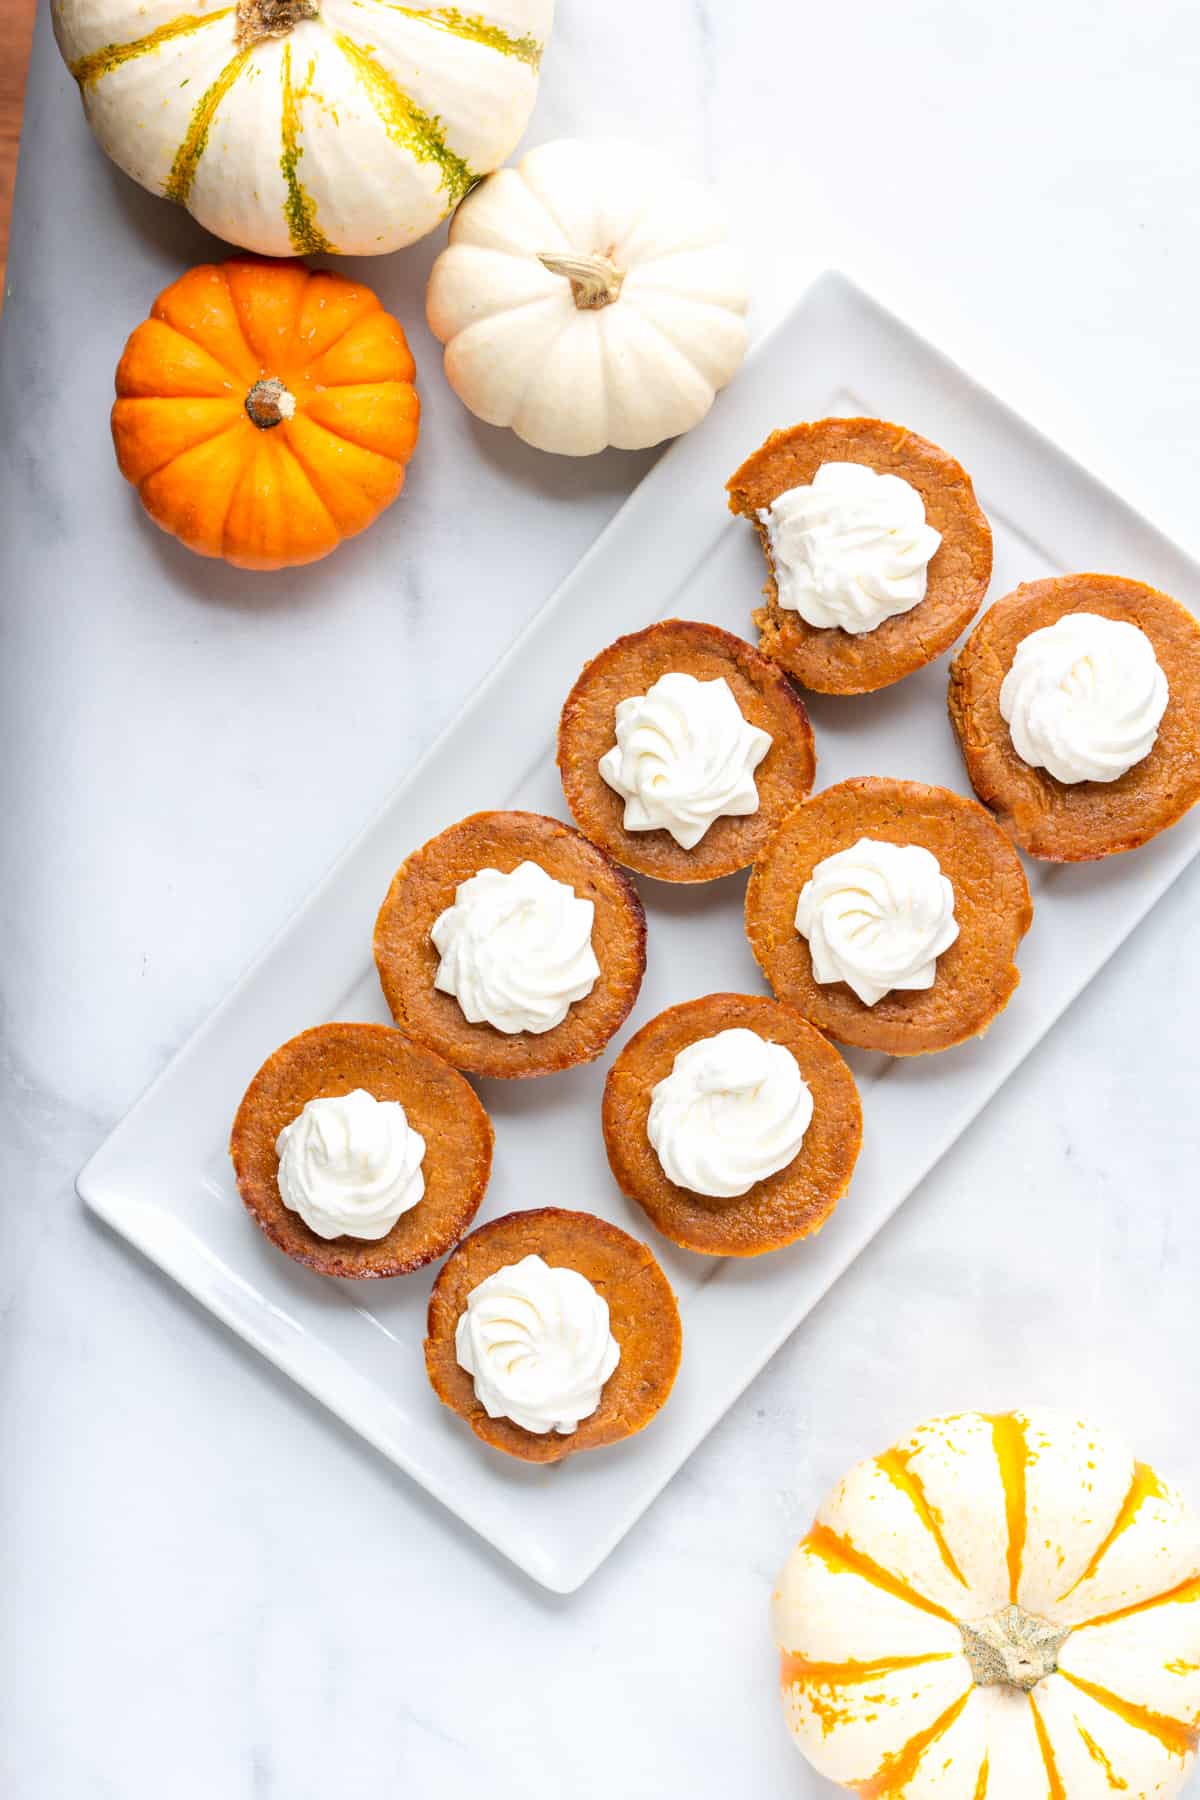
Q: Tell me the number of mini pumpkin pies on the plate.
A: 8